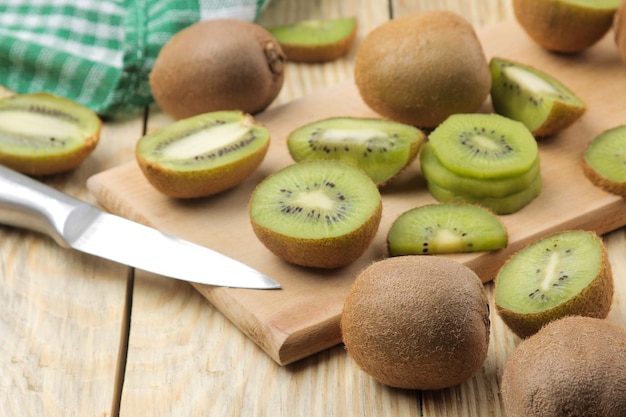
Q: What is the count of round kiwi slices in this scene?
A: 3